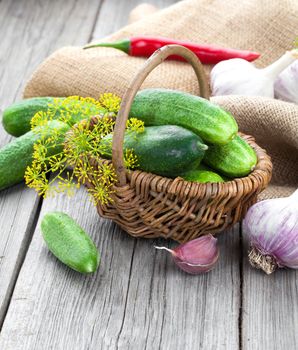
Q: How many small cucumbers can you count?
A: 1